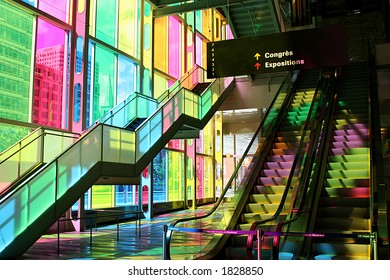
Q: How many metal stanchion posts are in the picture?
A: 3